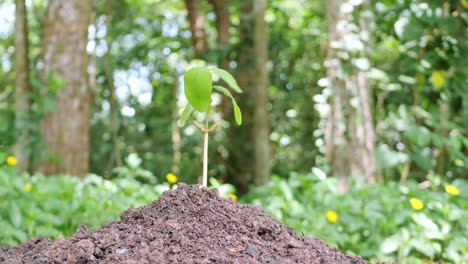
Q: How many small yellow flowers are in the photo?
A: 7